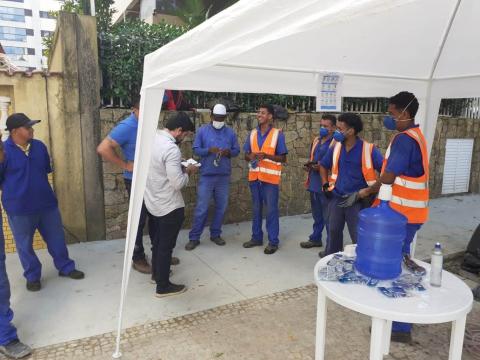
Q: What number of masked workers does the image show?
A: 4